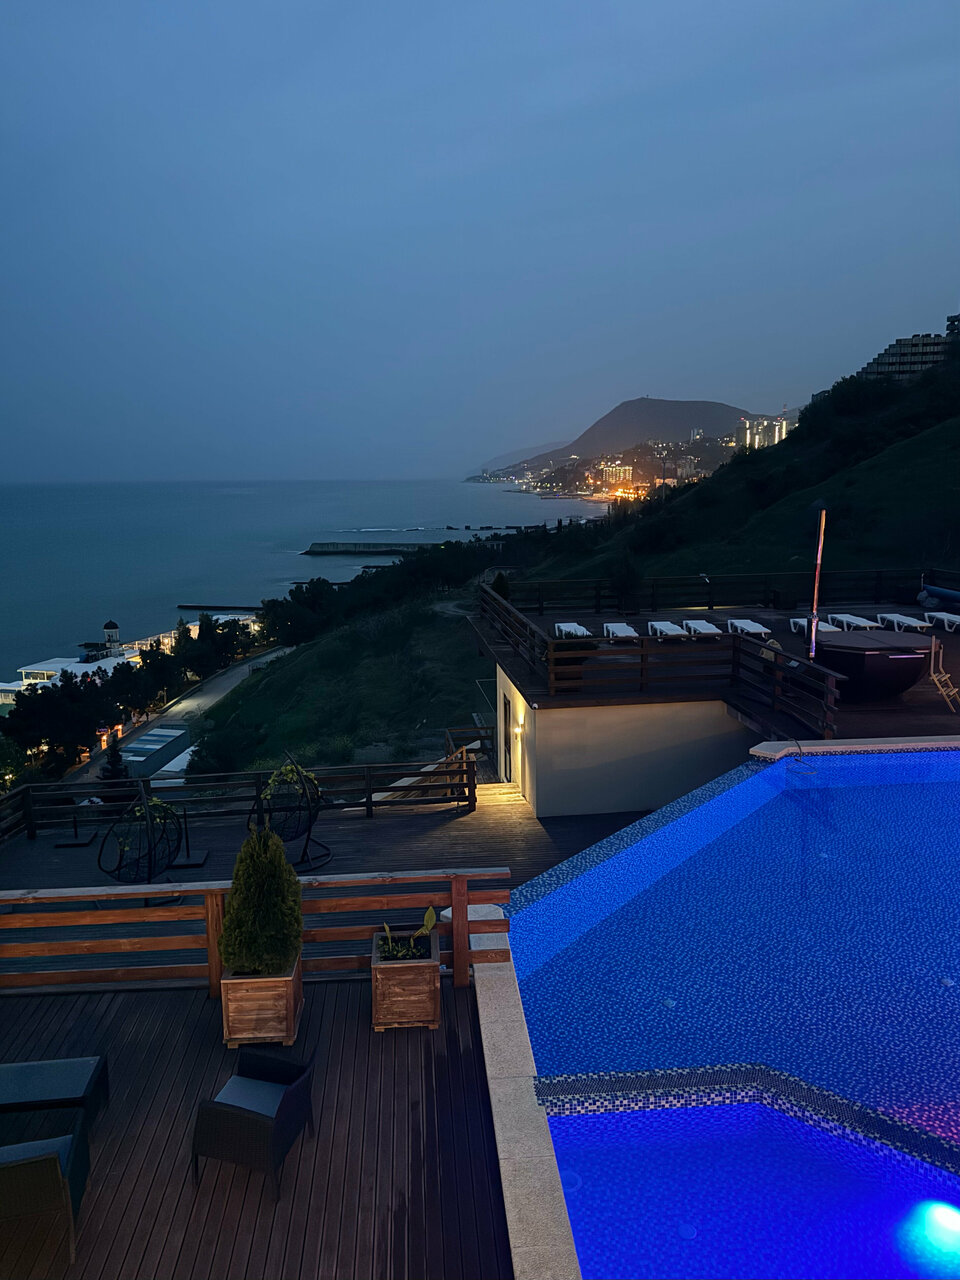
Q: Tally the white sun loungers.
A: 9